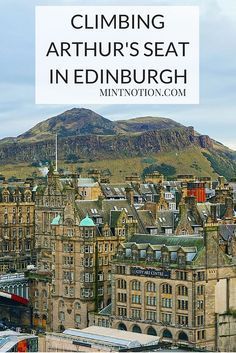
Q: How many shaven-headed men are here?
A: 0